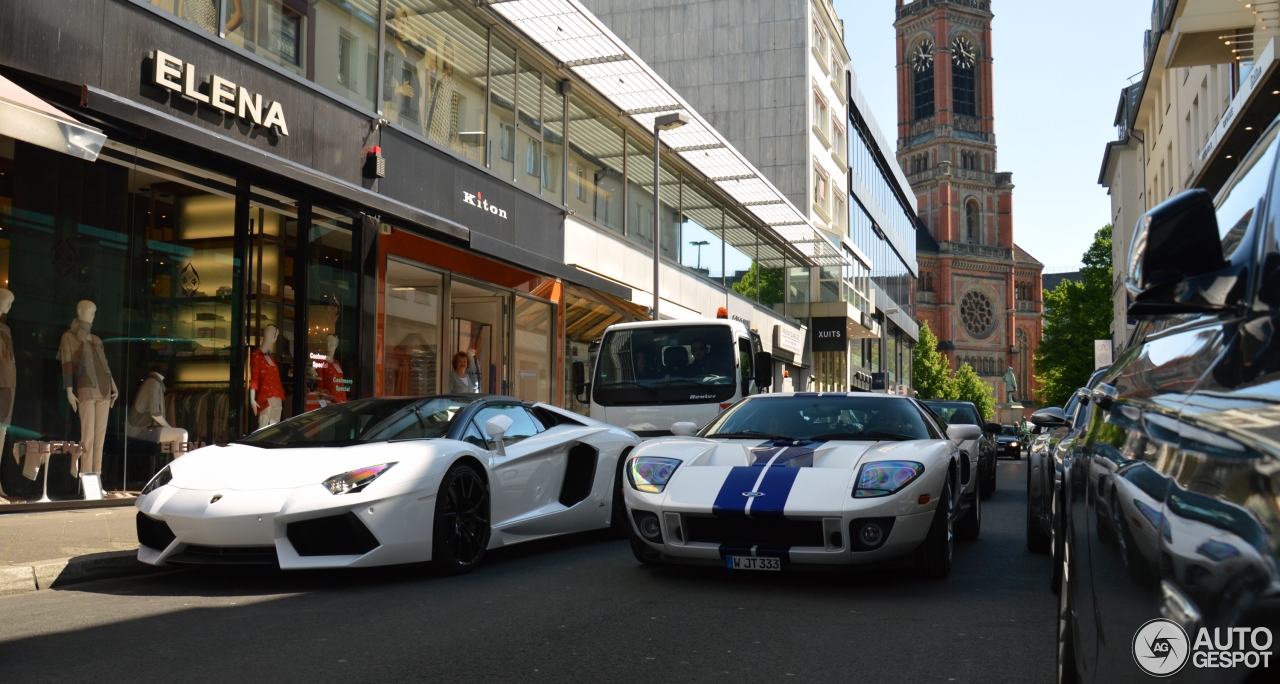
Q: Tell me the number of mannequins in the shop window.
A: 5